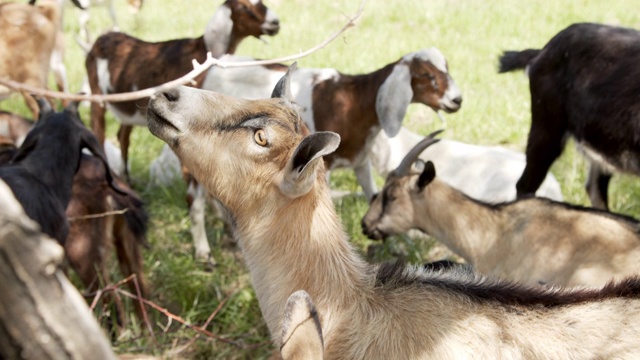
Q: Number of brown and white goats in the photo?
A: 2